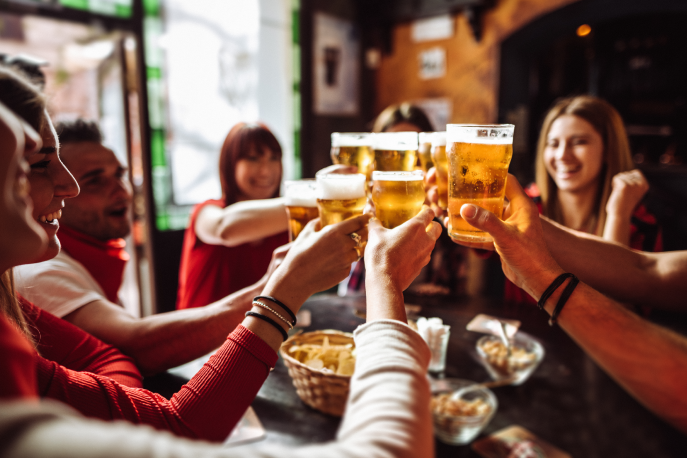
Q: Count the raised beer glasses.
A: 8